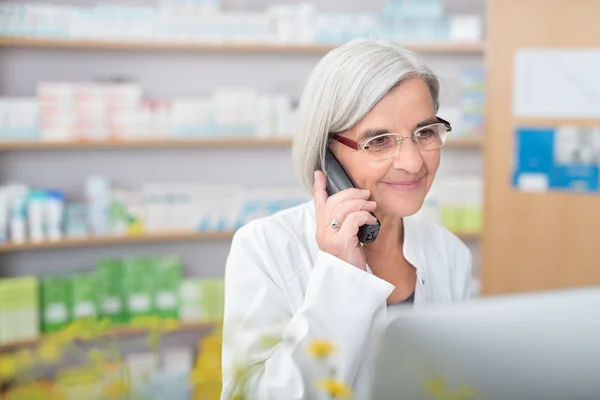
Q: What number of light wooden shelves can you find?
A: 4